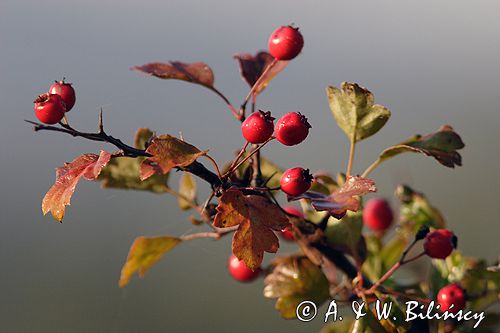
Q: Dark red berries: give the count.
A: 11